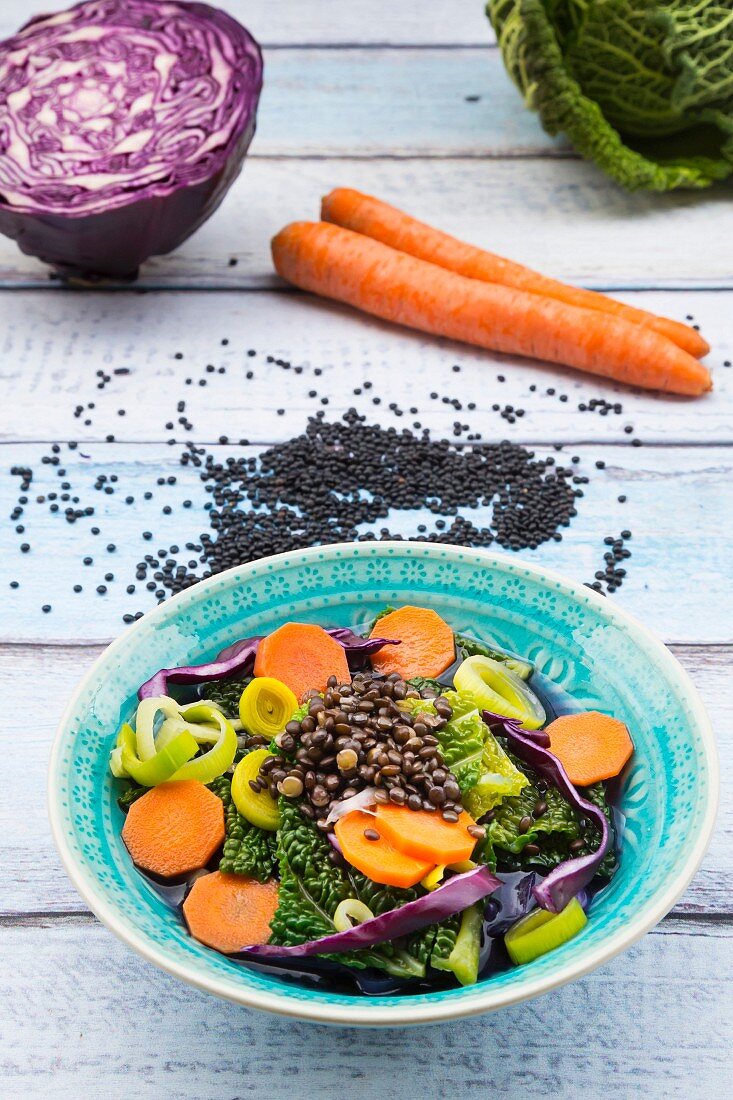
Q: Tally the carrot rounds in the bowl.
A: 7